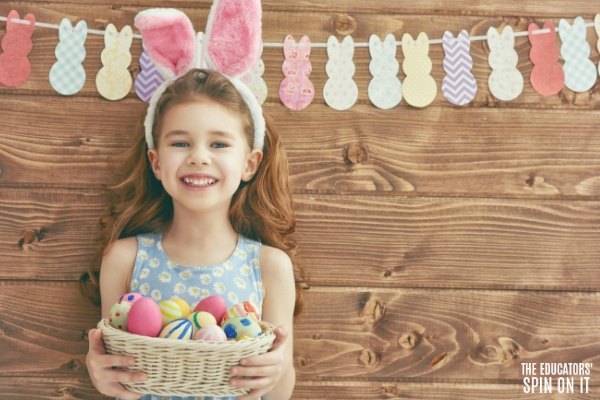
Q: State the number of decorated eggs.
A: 11